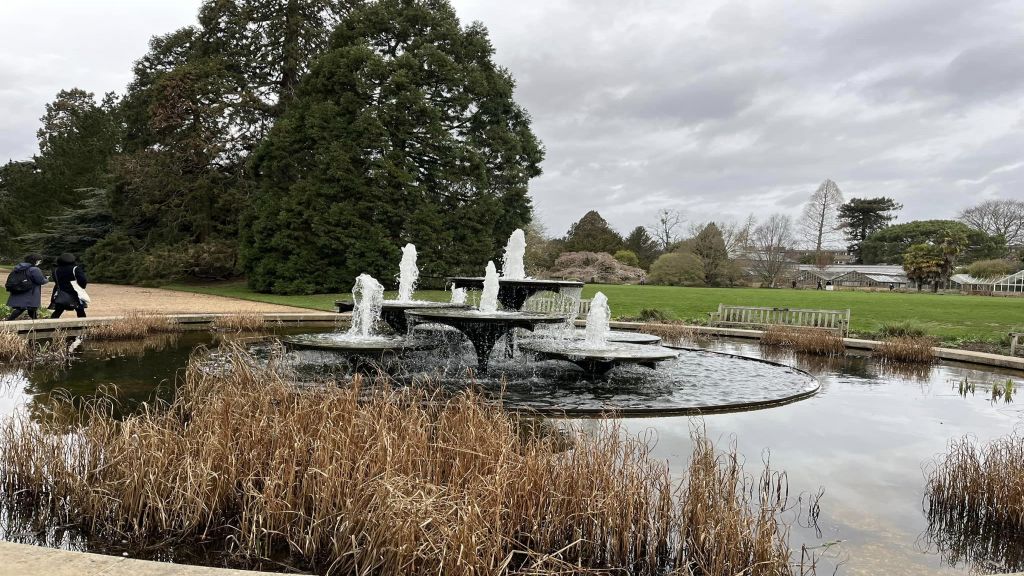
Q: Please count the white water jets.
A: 6